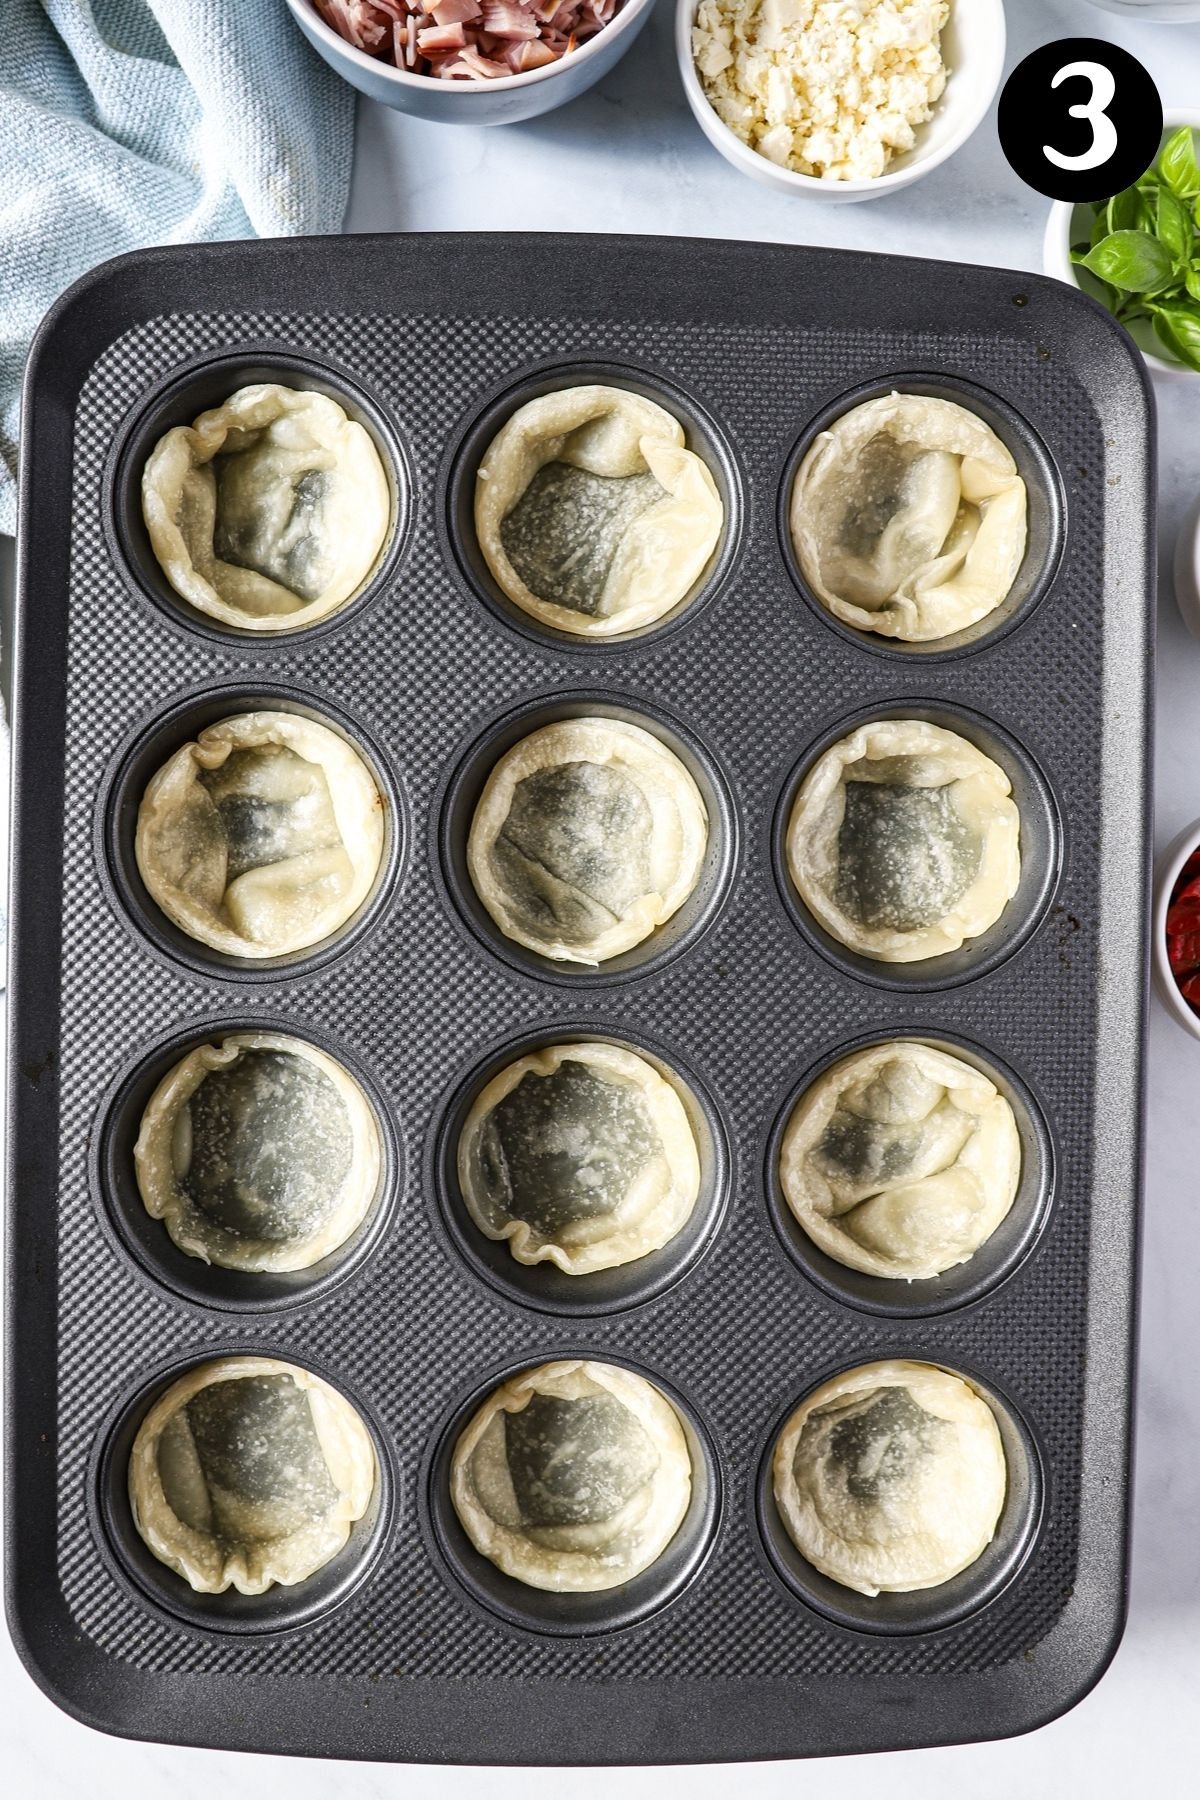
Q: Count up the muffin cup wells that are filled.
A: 12